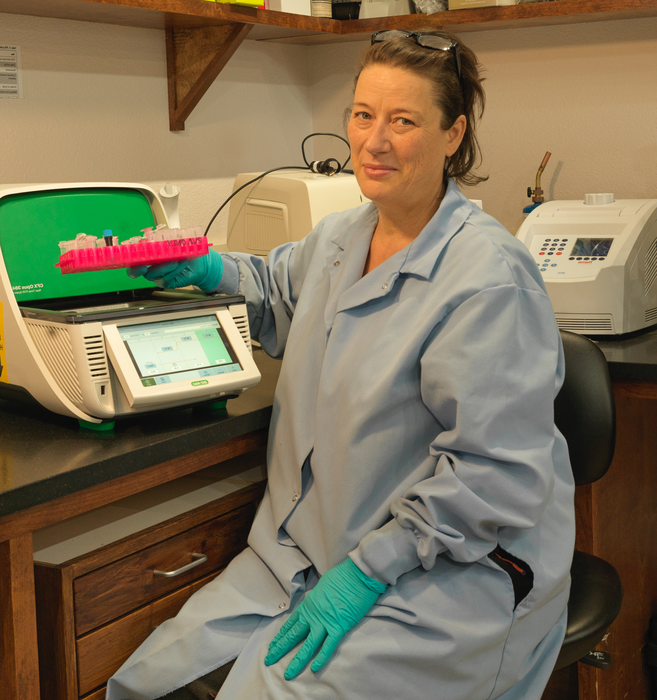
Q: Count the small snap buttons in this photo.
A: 4